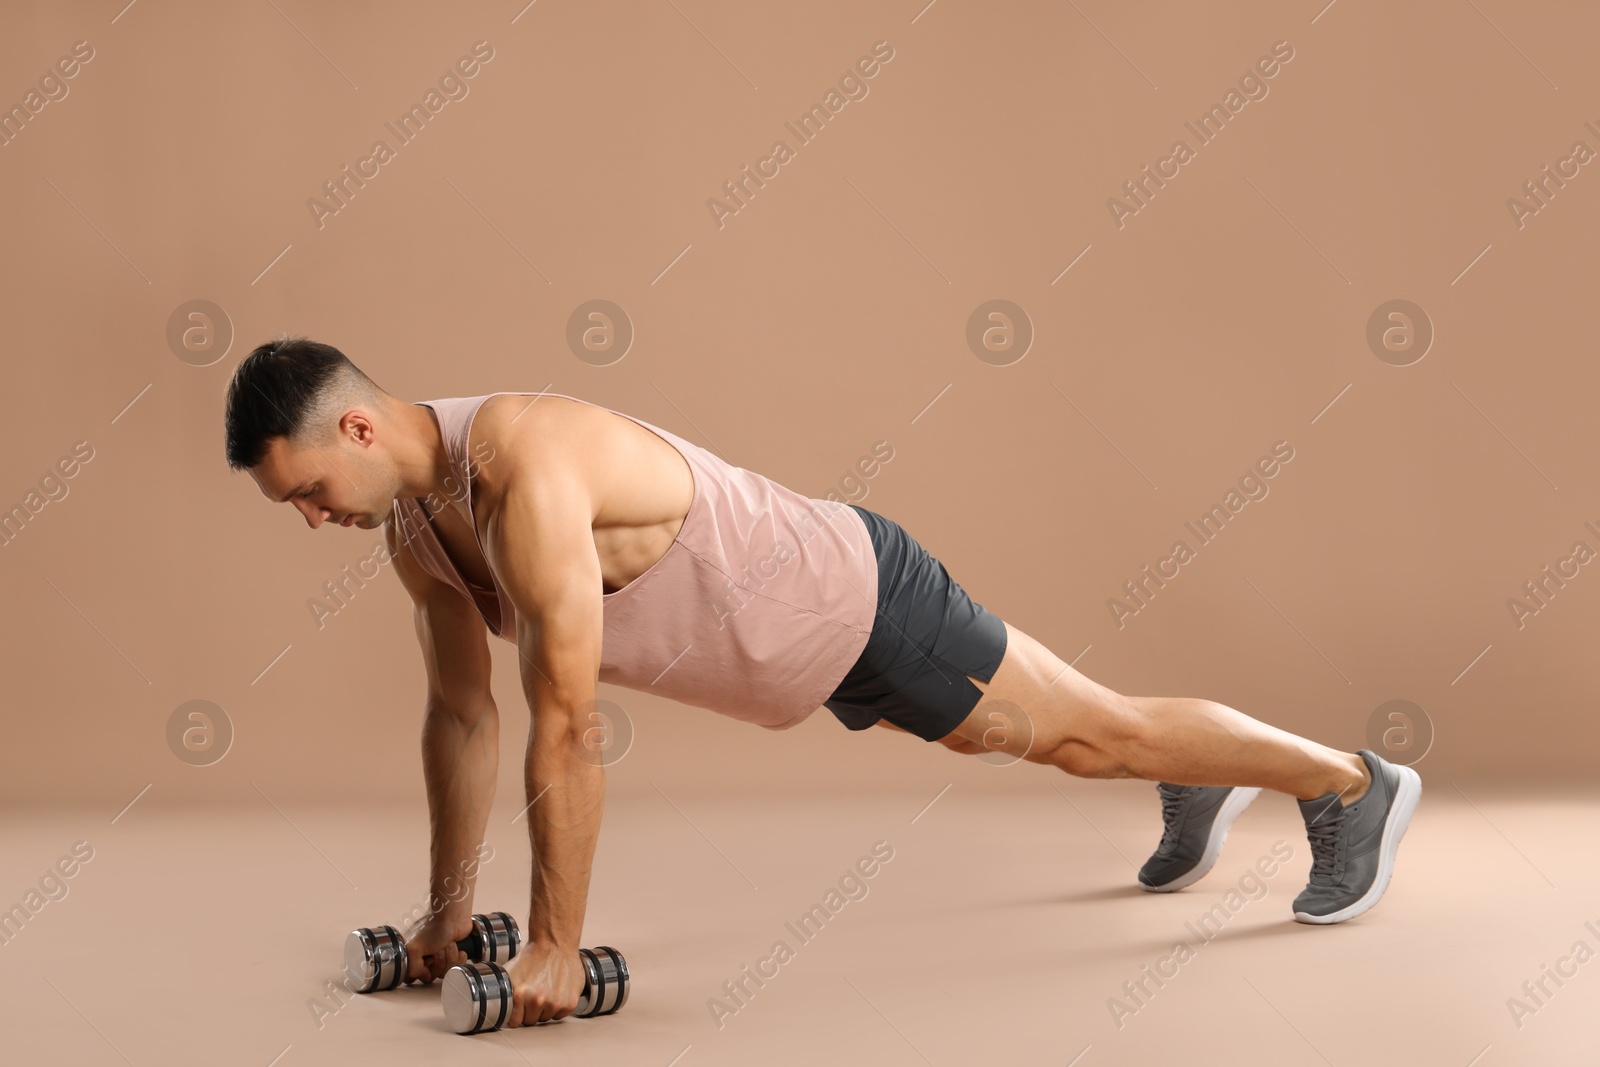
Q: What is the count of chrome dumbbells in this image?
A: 2